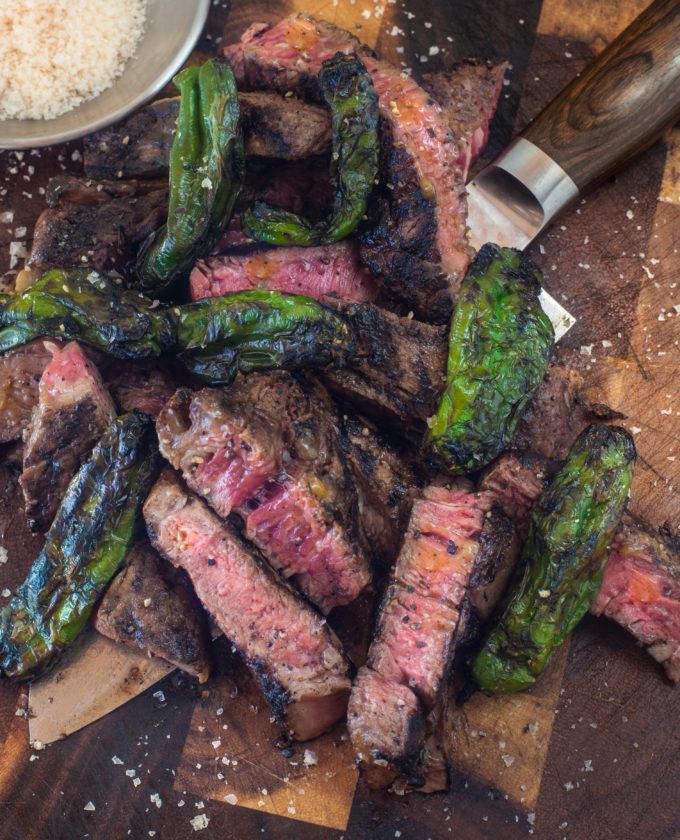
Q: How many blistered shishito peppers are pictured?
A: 7